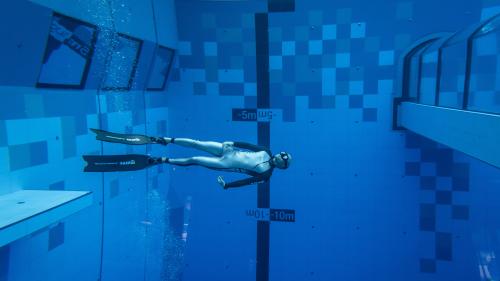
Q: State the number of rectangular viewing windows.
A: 3